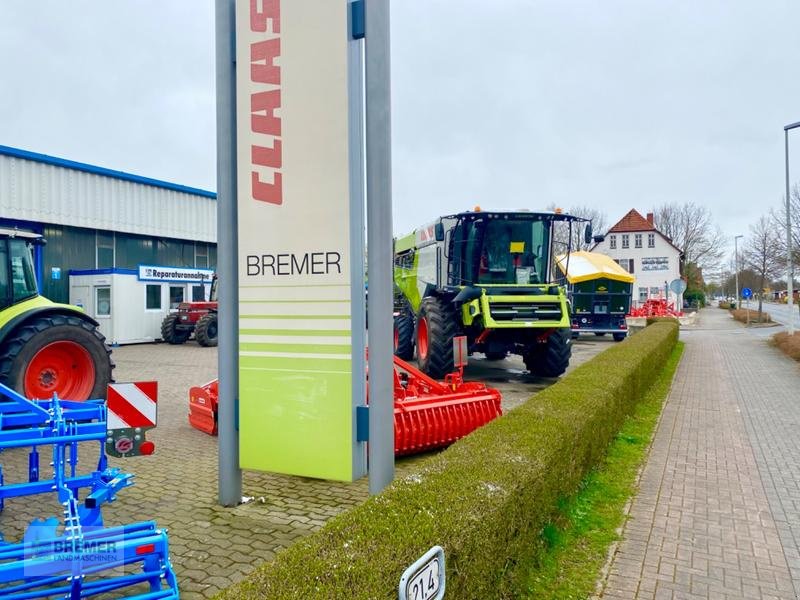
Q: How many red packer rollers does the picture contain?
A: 1